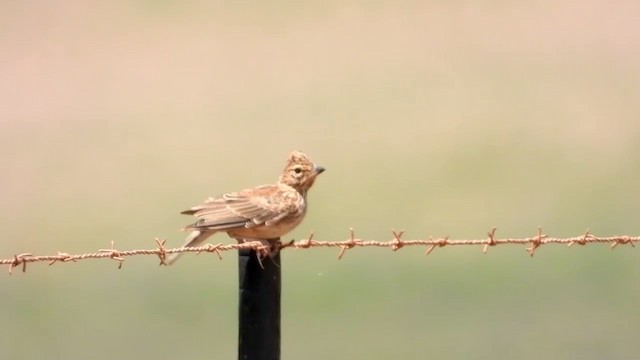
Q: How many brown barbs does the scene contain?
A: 13